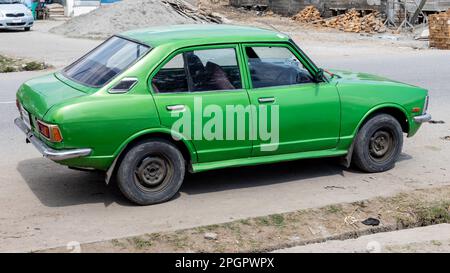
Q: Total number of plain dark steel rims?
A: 2